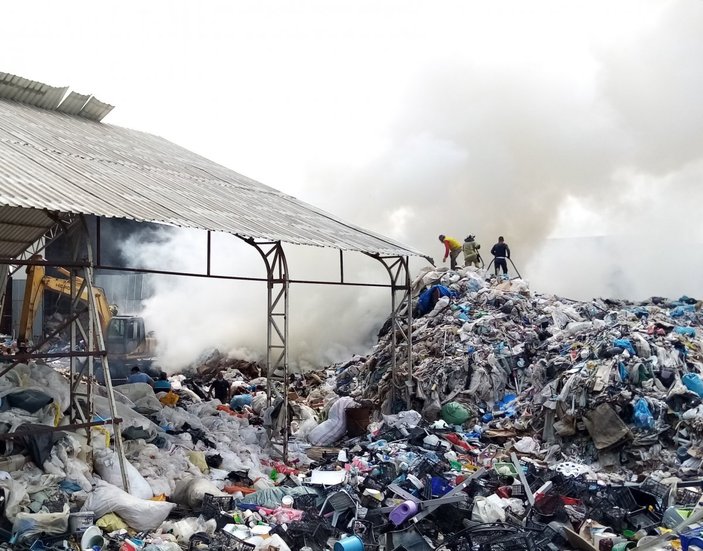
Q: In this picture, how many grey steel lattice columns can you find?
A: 3